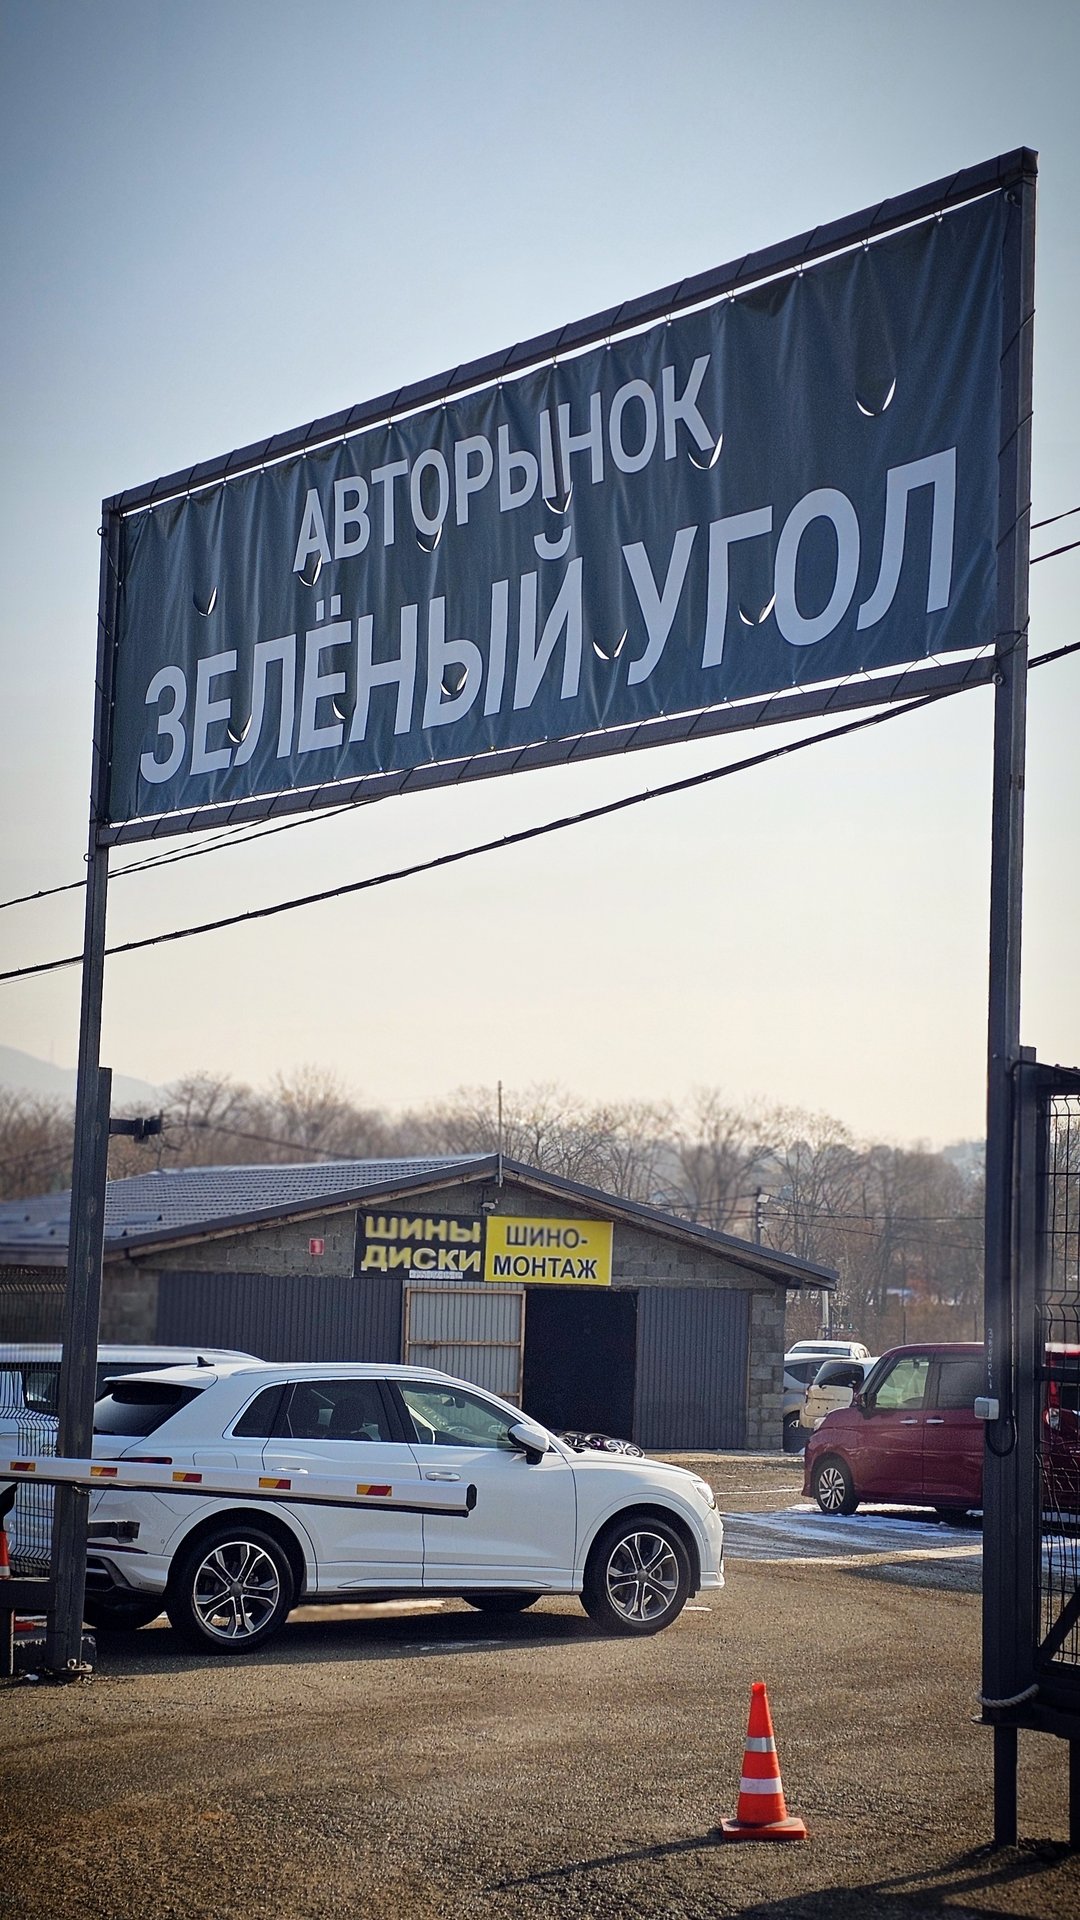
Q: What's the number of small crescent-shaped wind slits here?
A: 11